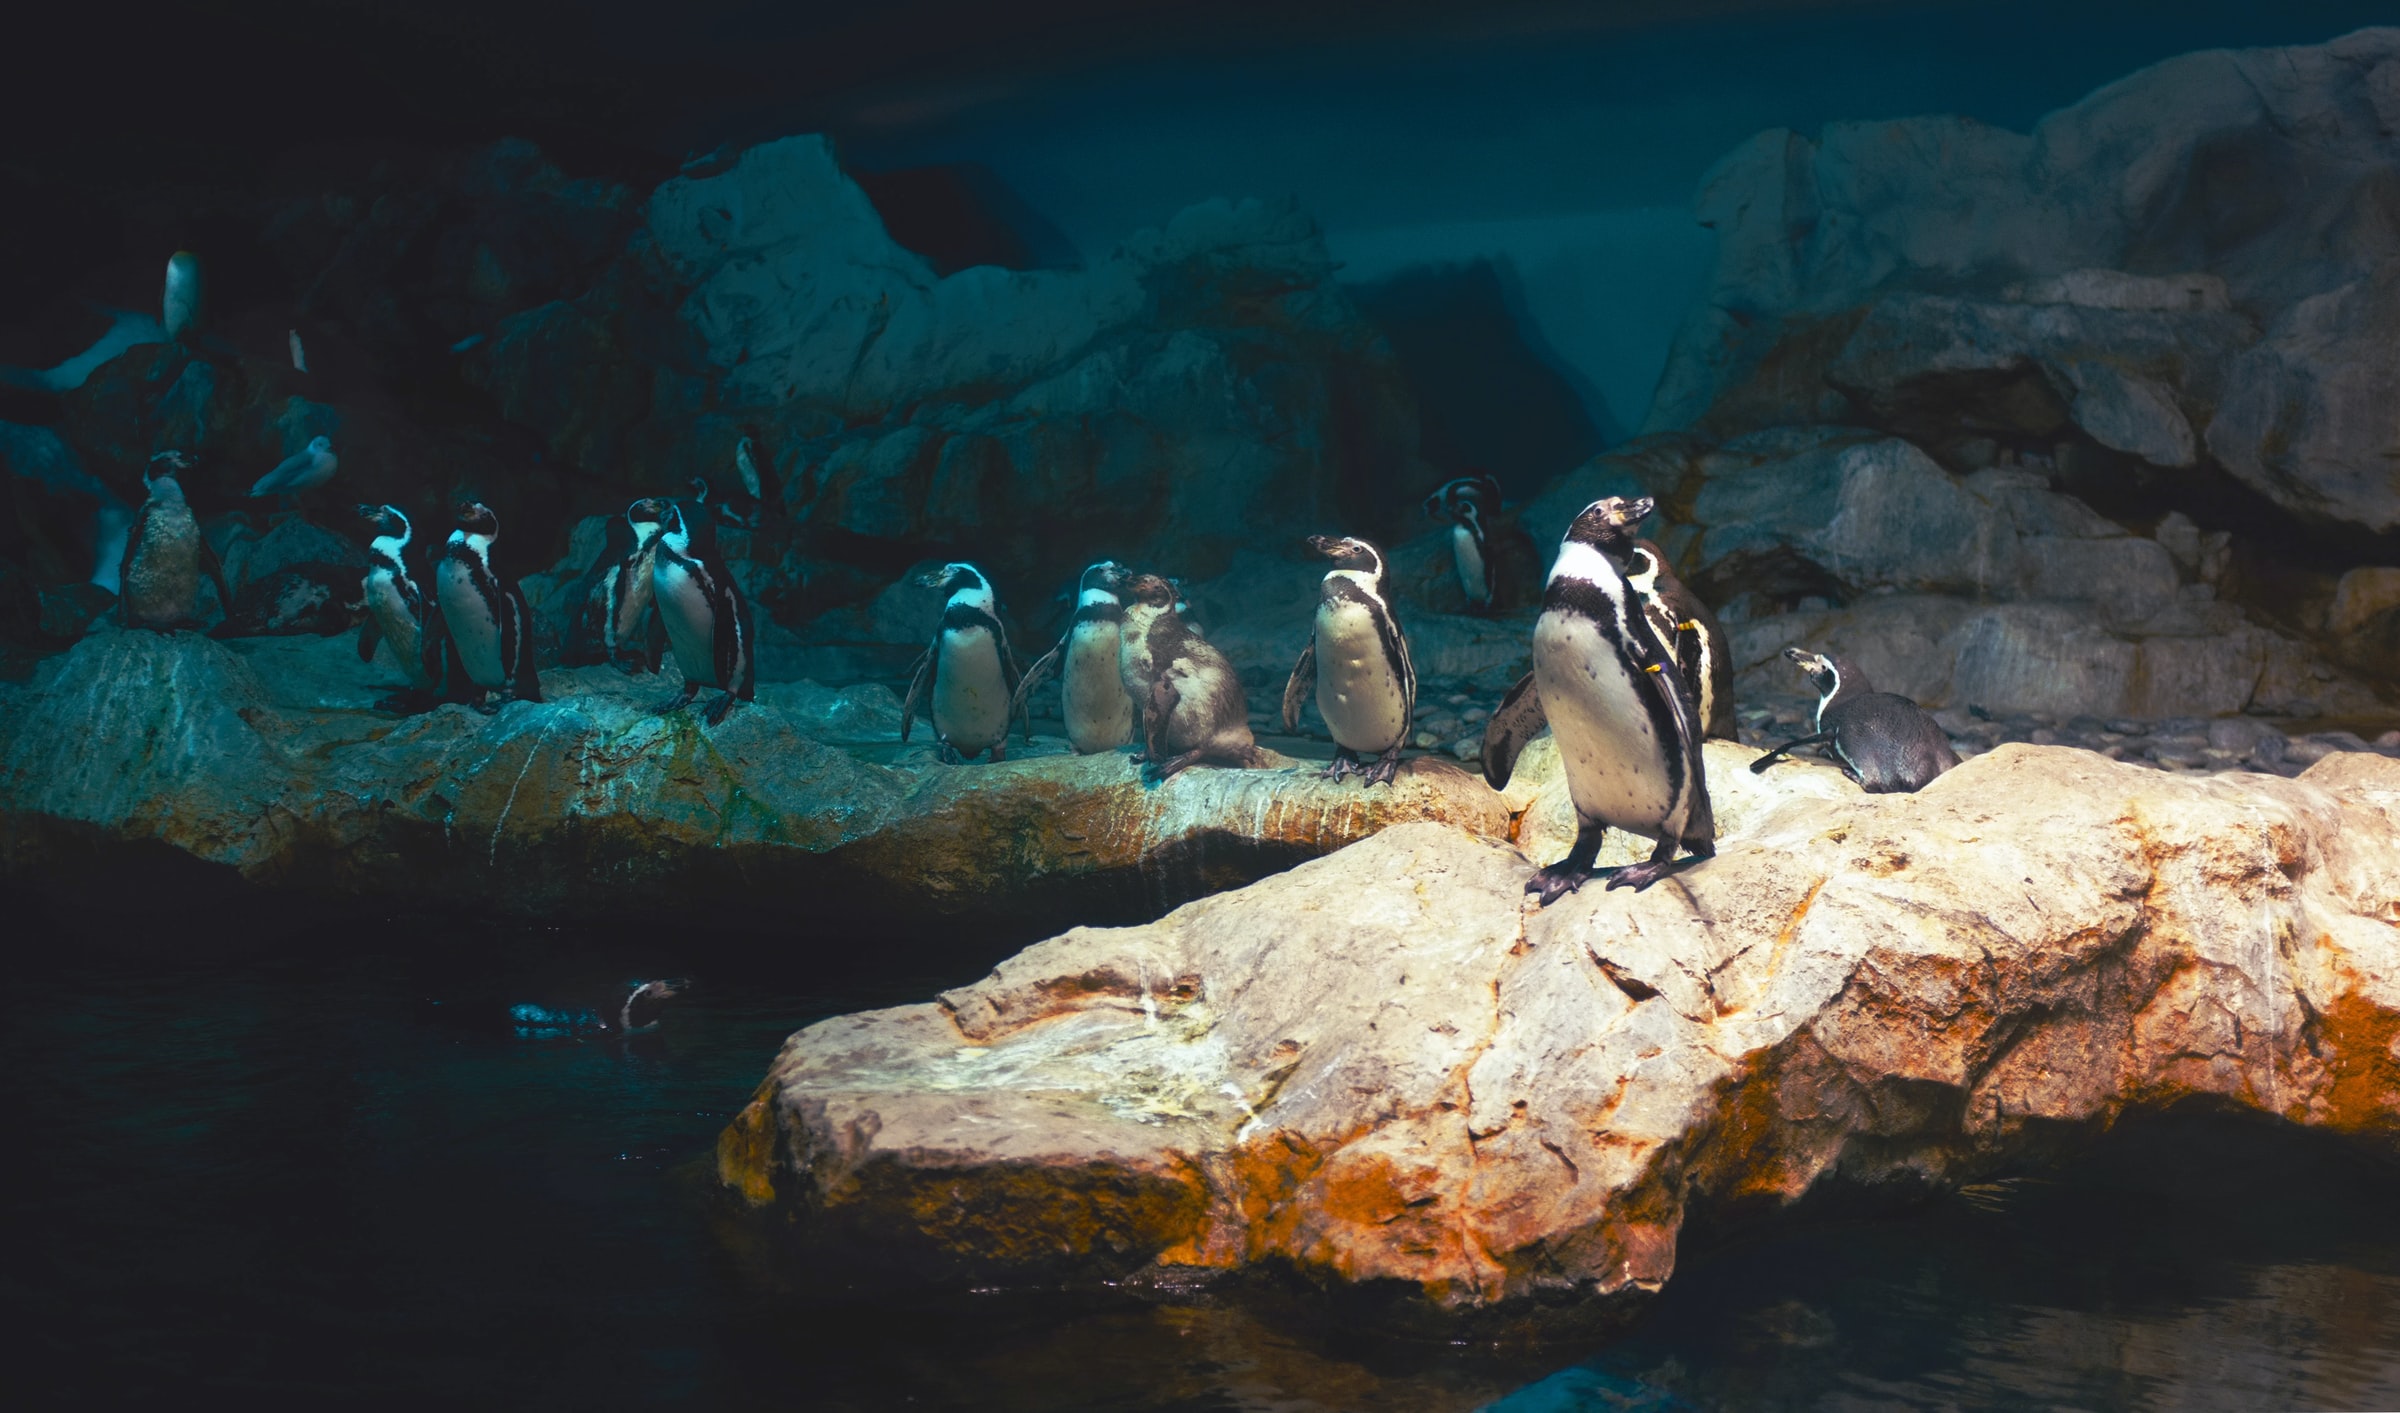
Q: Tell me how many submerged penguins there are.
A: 1